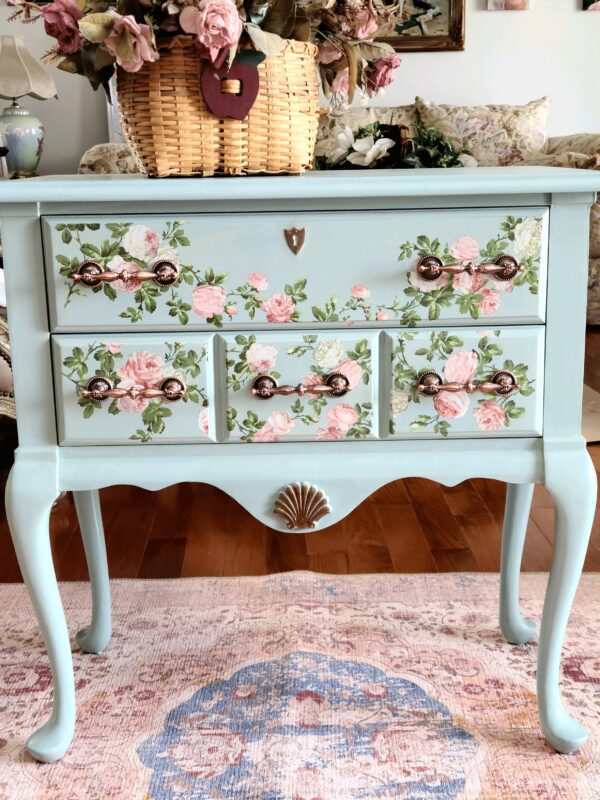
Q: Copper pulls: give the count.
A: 5